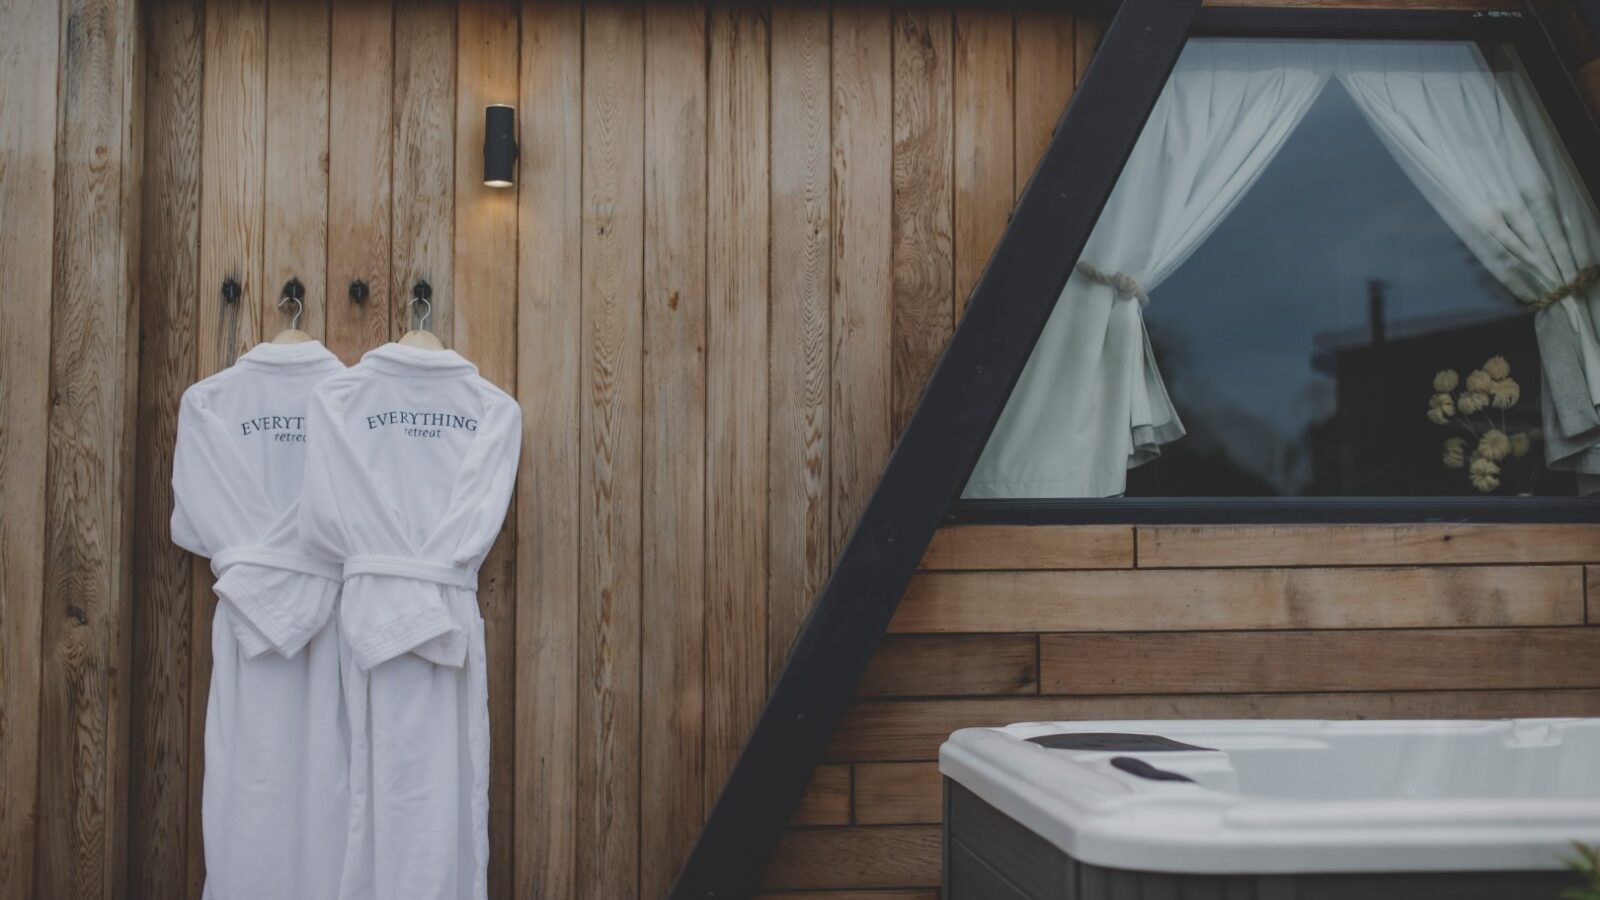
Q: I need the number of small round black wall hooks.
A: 4